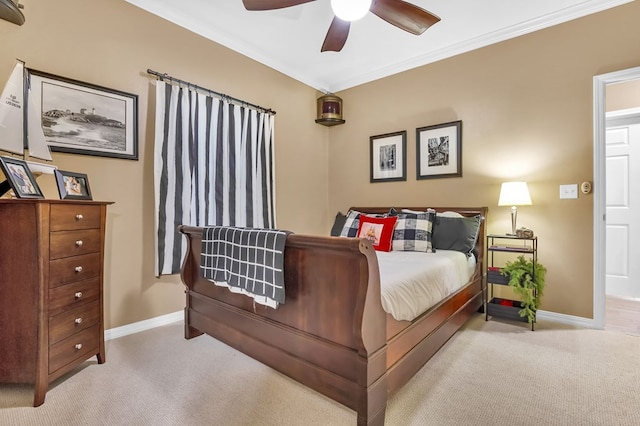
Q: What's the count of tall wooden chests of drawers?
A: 1